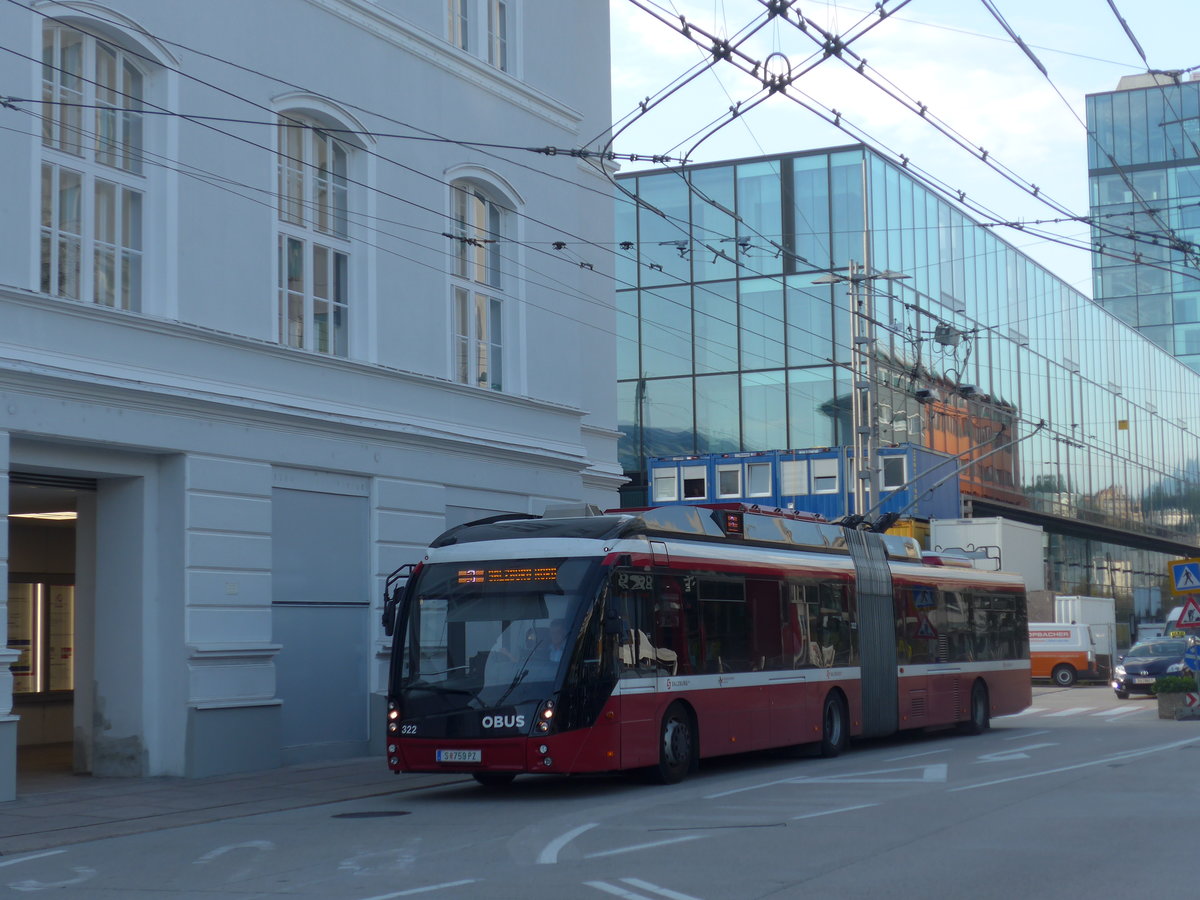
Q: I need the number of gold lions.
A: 0